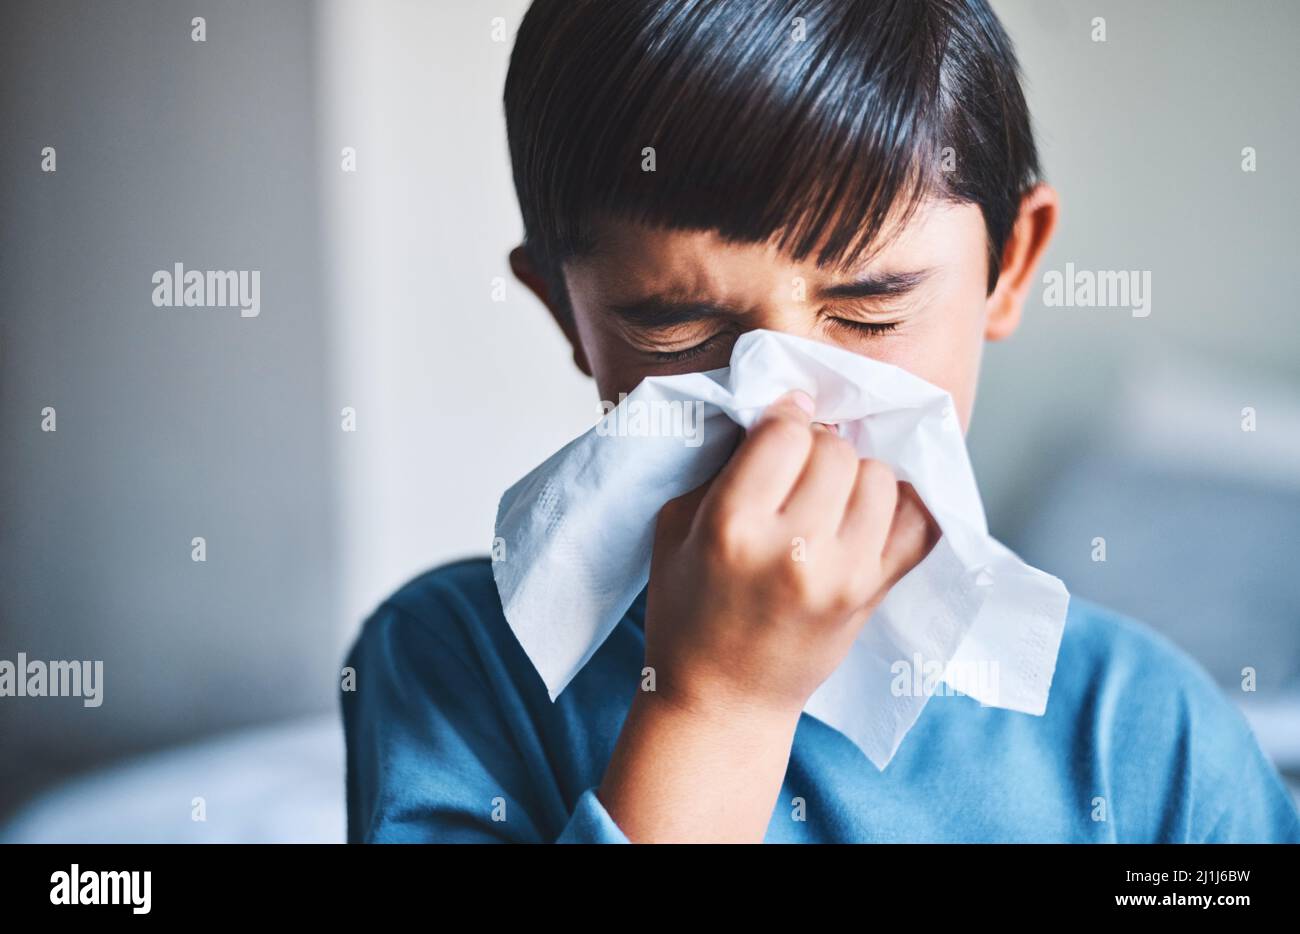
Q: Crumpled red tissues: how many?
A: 0